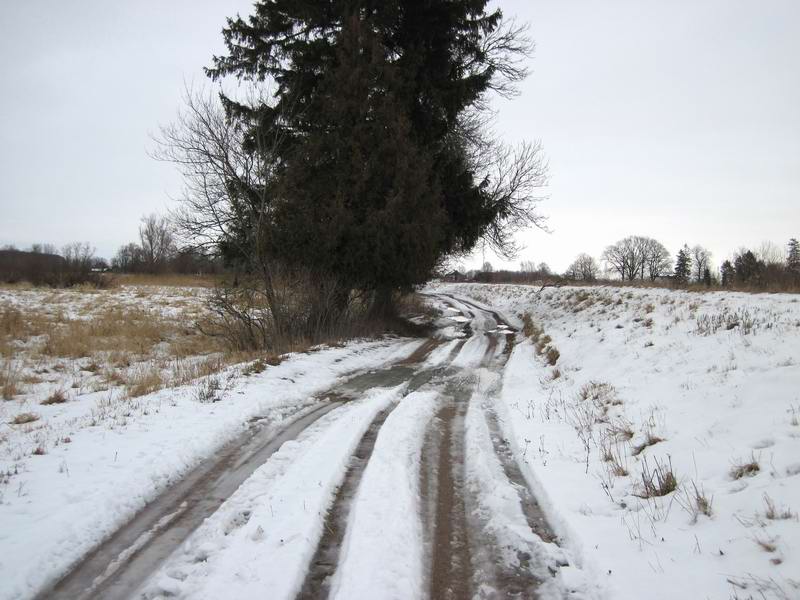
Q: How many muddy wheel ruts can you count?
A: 4